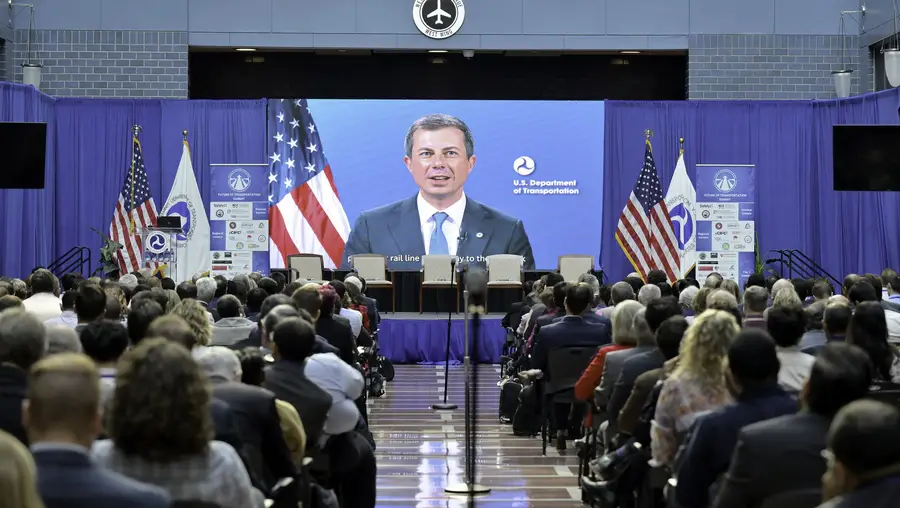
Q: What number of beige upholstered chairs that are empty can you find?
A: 5